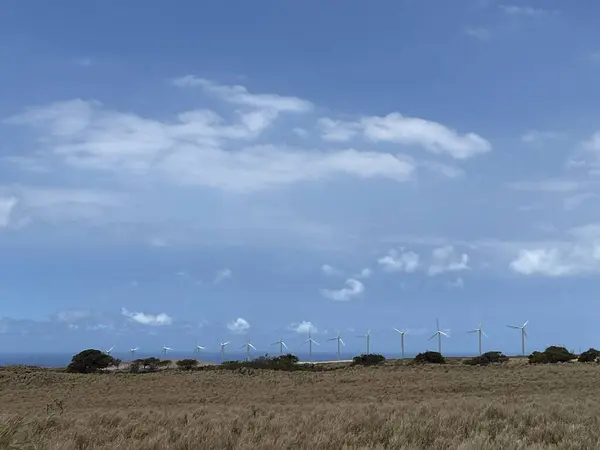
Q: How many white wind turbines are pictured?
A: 14